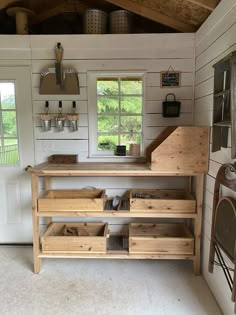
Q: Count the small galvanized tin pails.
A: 3